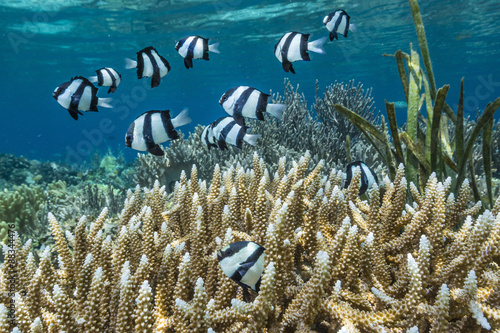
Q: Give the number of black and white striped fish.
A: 12